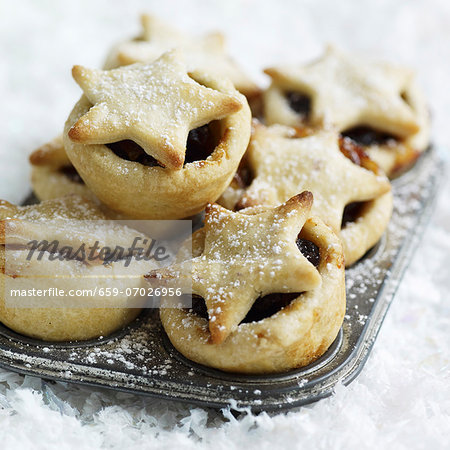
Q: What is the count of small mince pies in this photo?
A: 7